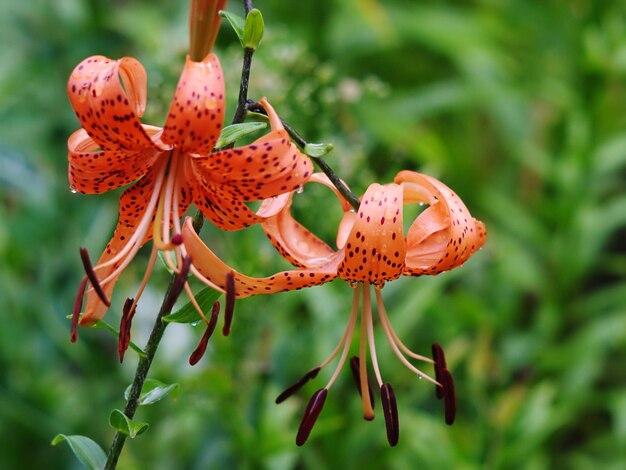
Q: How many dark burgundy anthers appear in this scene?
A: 12